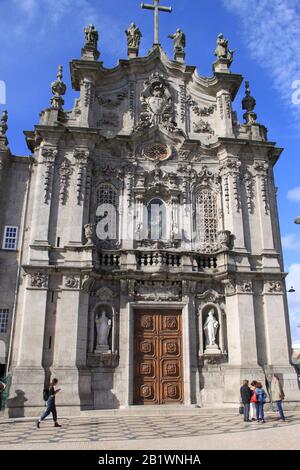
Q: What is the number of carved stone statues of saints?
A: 6